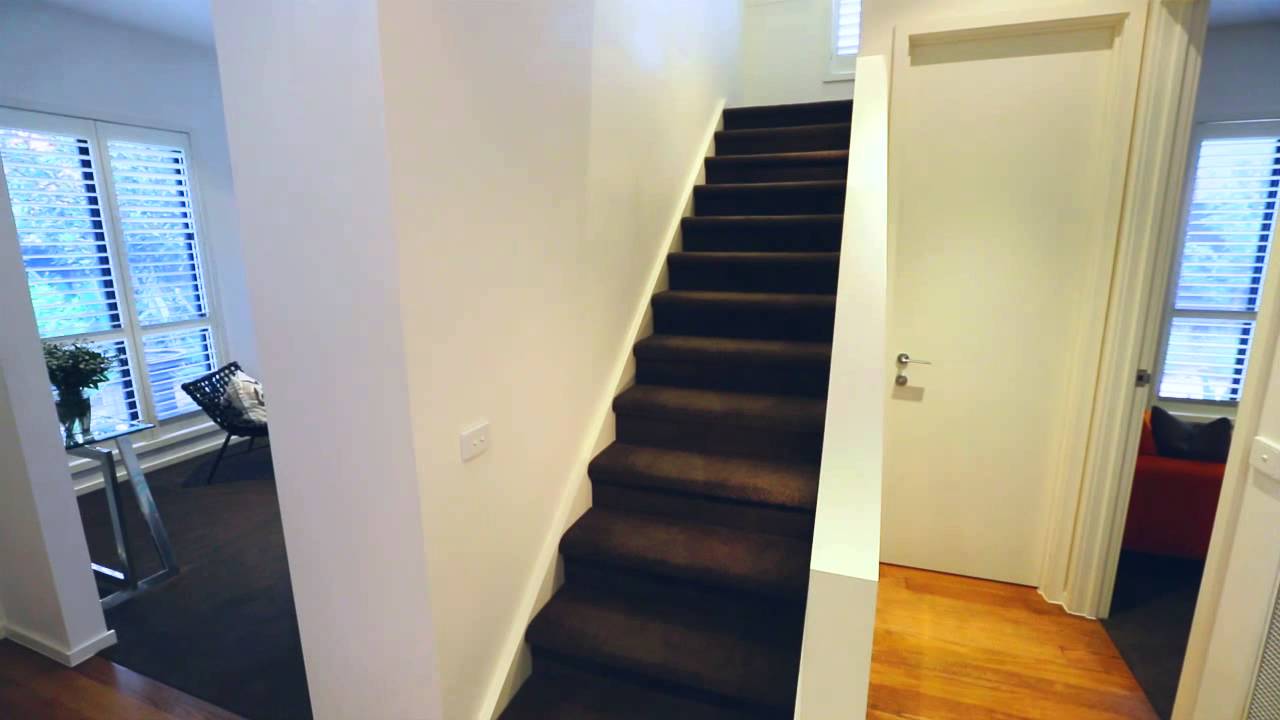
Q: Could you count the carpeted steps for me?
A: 13